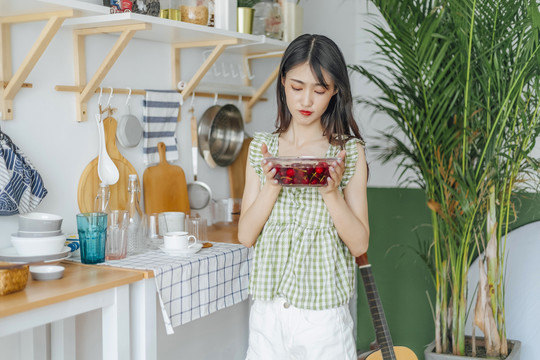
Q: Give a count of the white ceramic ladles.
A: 1